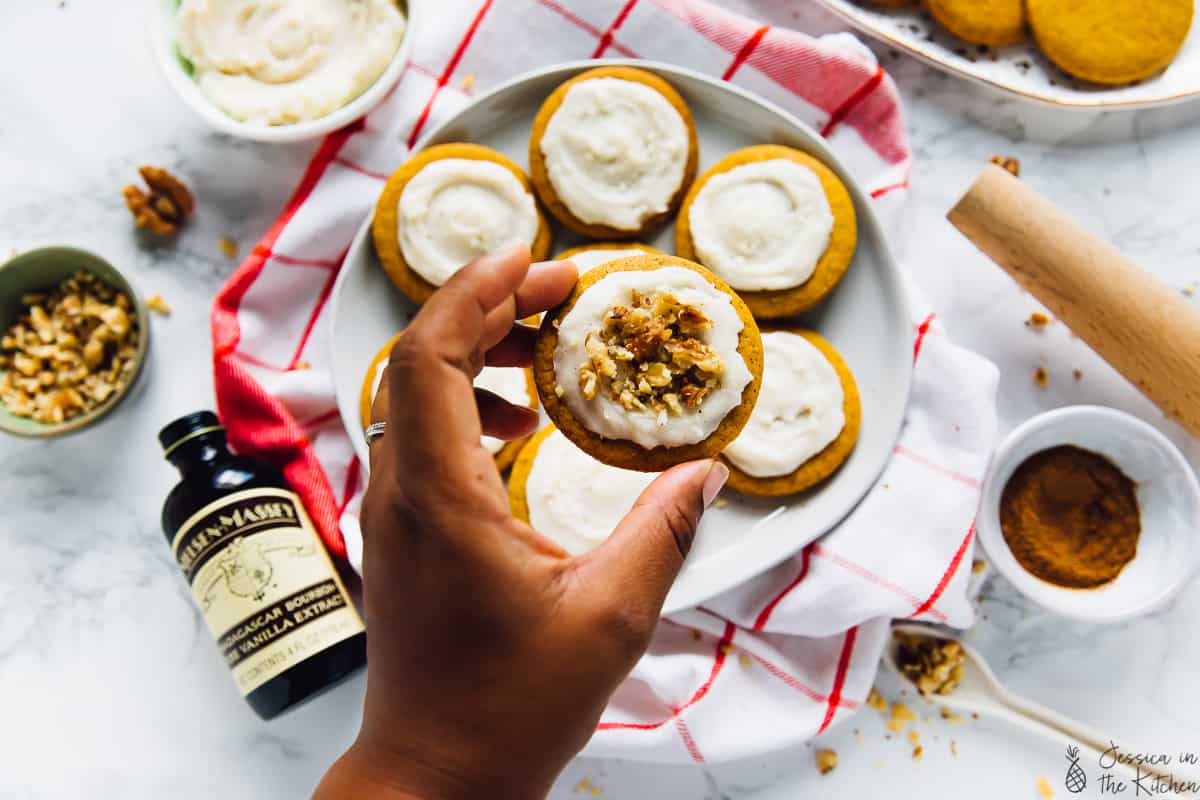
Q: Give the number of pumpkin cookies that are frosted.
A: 8